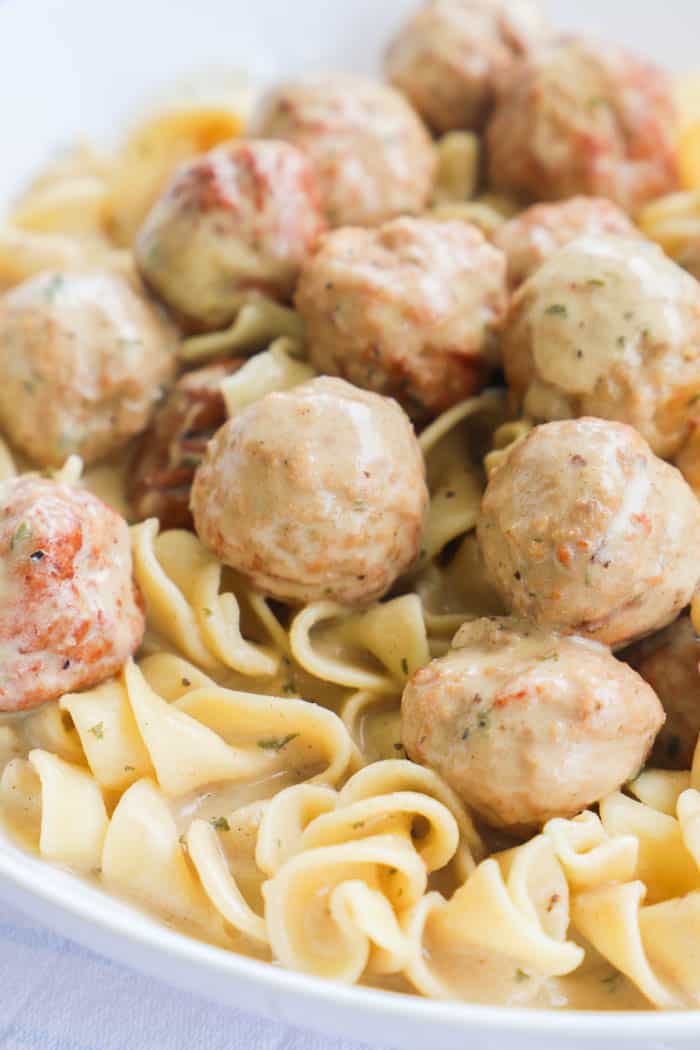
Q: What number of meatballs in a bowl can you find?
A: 15